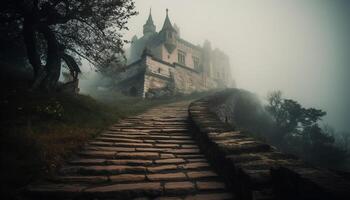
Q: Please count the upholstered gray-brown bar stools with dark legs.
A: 0